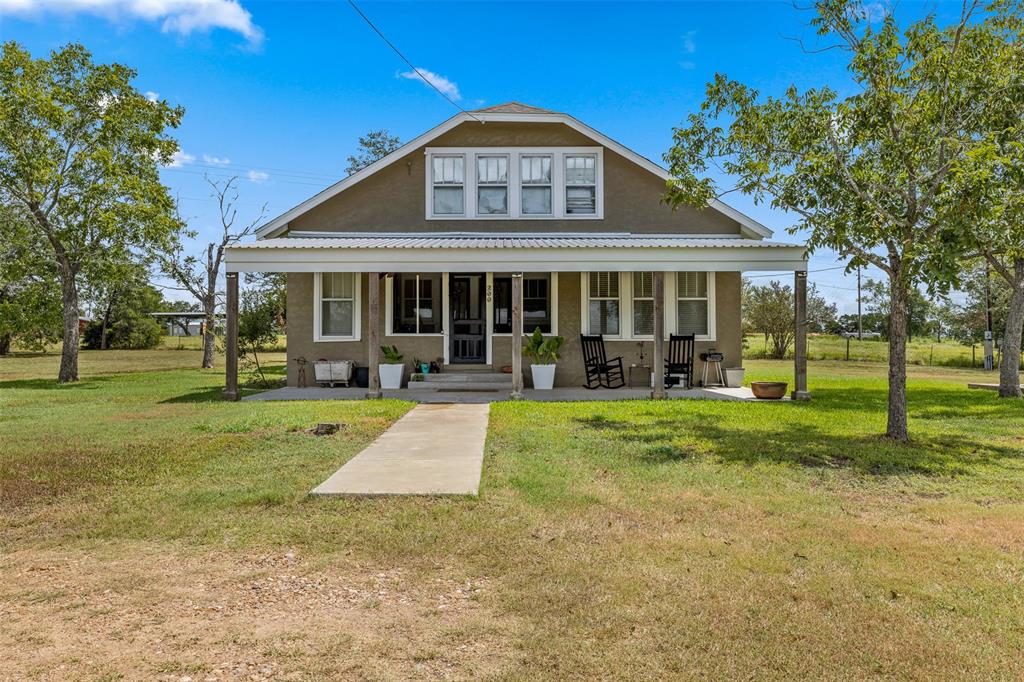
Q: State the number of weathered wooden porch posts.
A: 5